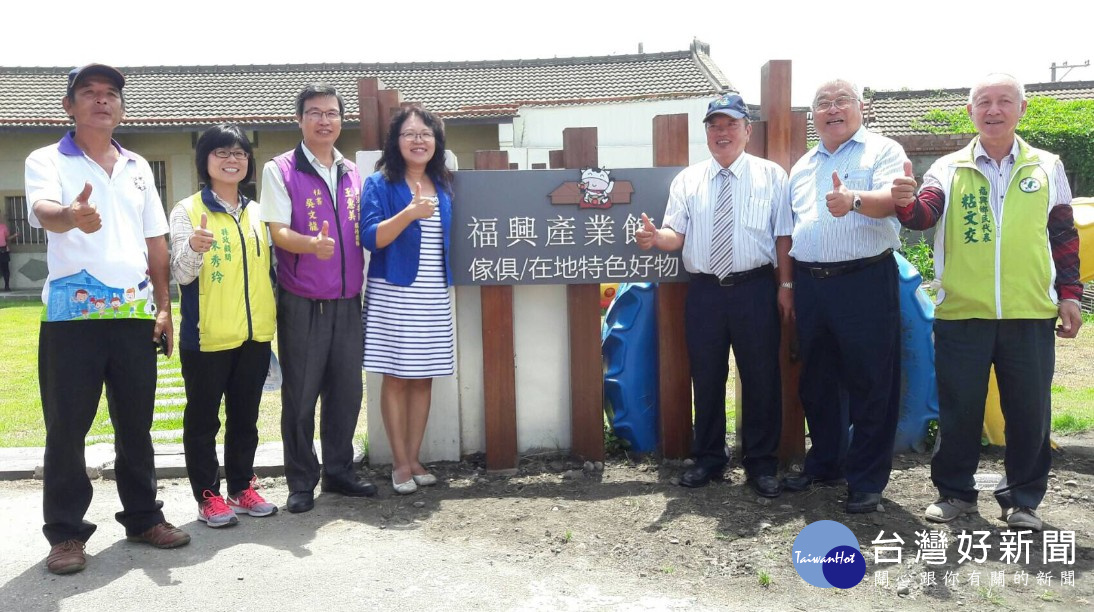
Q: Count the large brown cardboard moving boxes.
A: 0